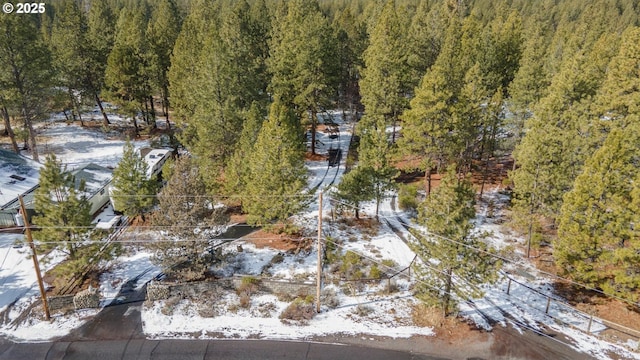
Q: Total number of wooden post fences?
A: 2